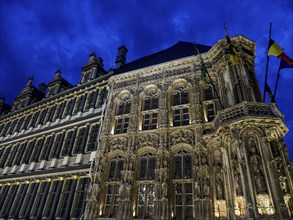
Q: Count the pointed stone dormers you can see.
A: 4